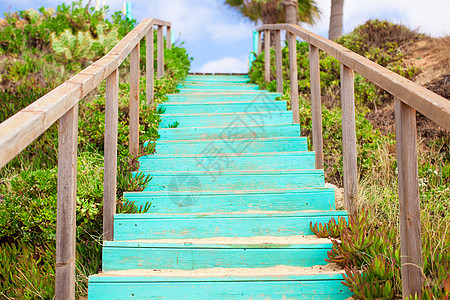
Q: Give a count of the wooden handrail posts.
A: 13